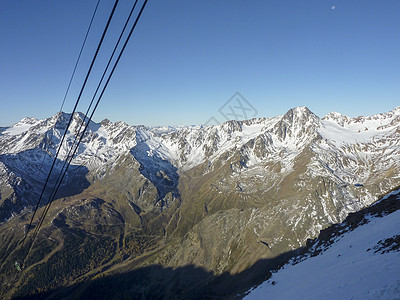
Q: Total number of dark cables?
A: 4